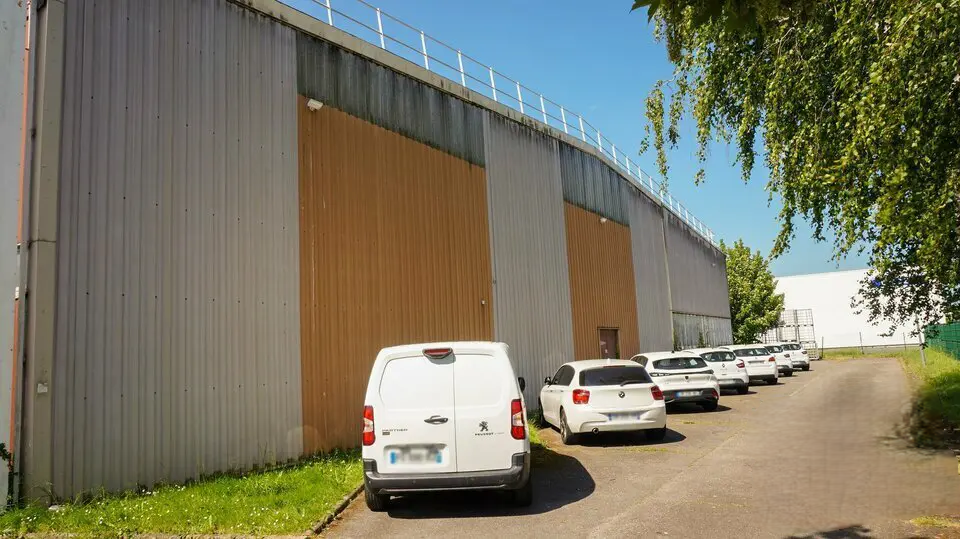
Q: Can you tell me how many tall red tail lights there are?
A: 2